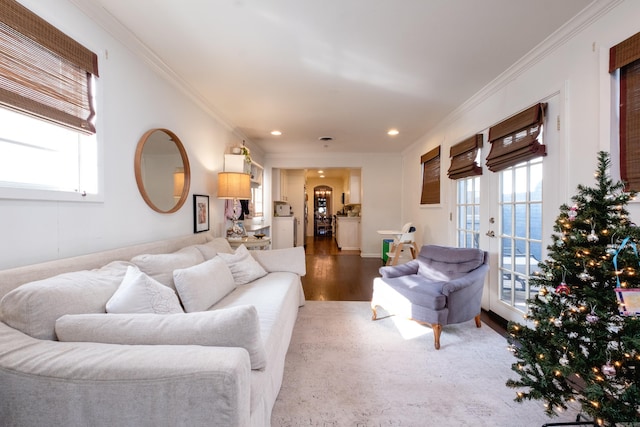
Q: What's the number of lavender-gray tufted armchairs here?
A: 1